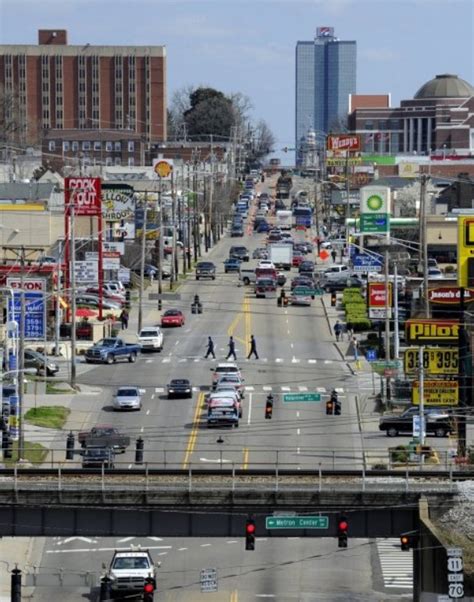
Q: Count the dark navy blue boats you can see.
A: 0